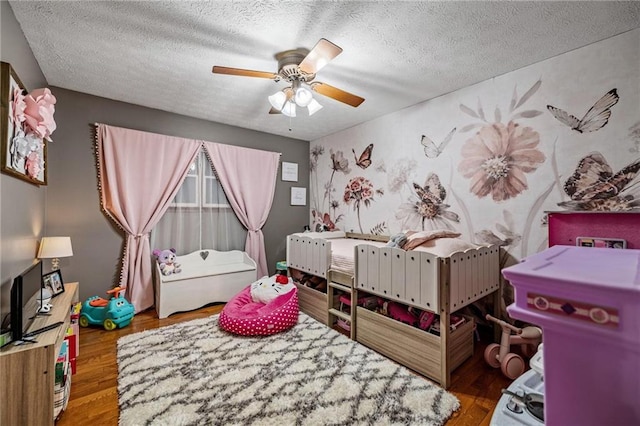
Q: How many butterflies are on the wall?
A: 5